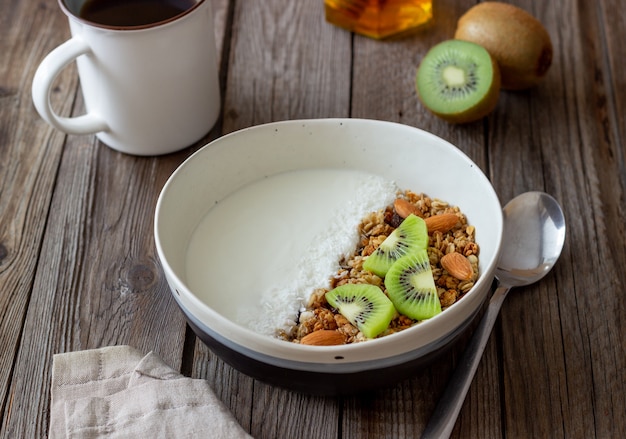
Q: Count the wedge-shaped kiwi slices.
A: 3